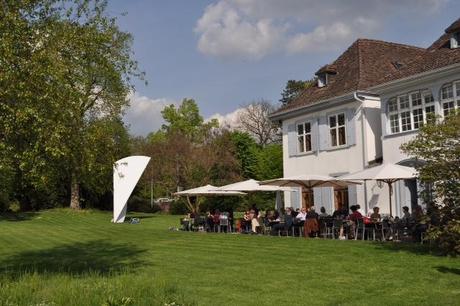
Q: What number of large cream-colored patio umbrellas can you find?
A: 4